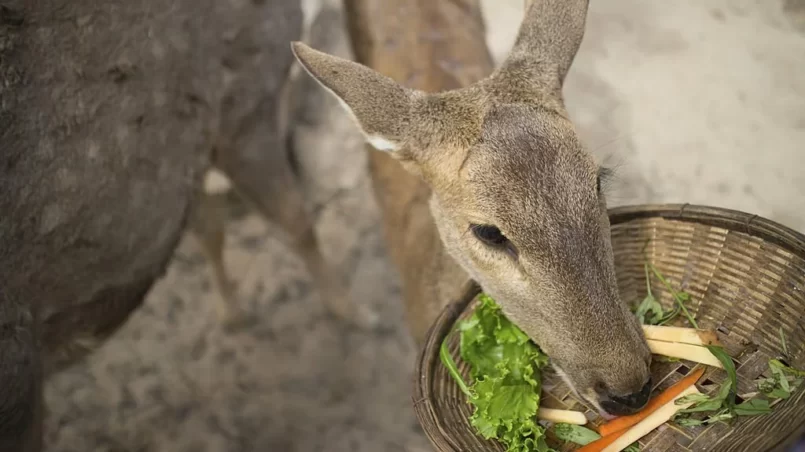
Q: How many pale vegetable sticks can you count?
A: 4